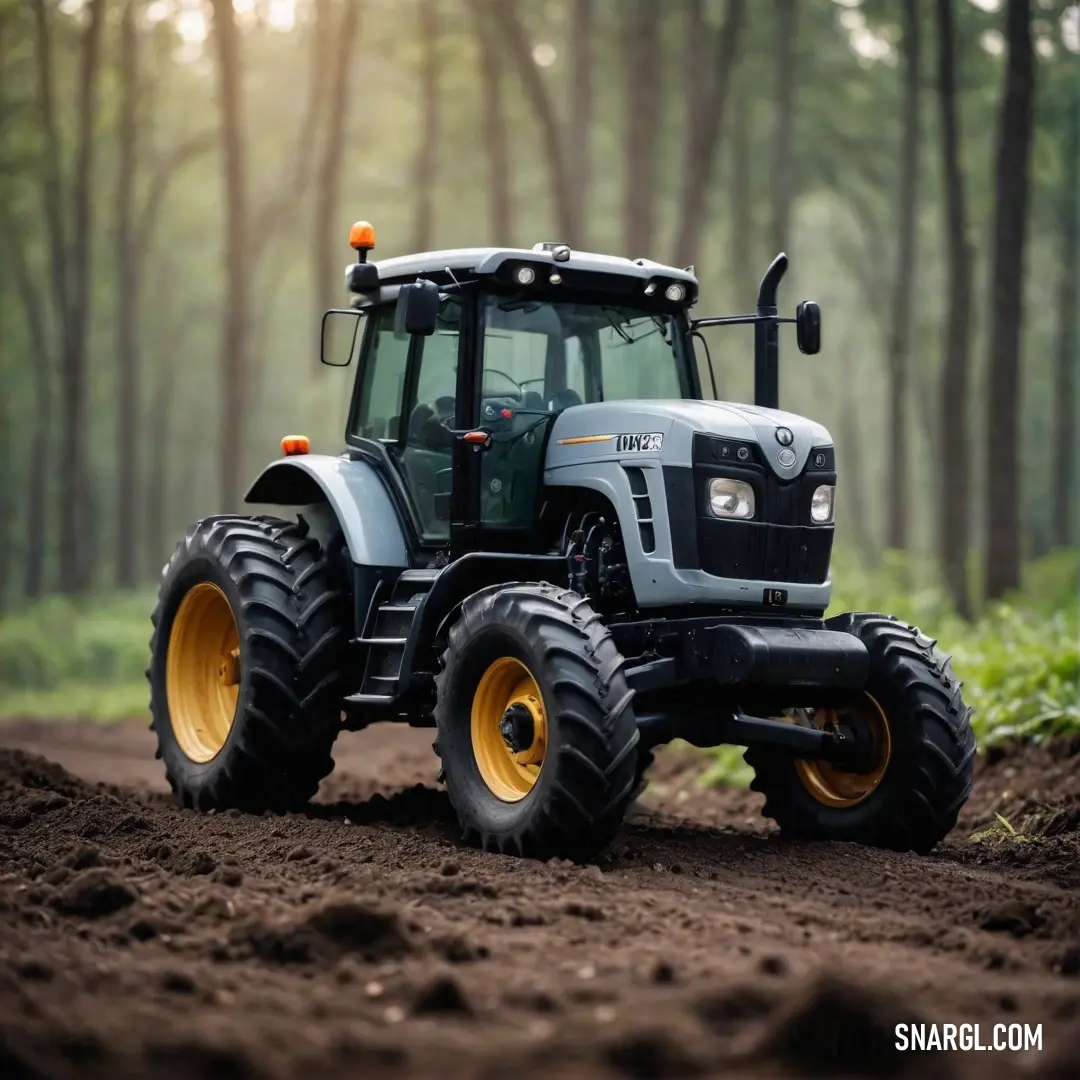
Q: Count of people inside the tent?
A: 0